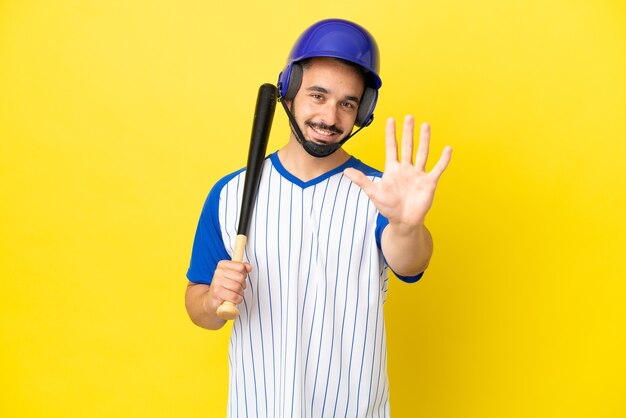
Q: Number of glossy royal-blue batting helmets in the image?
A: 1